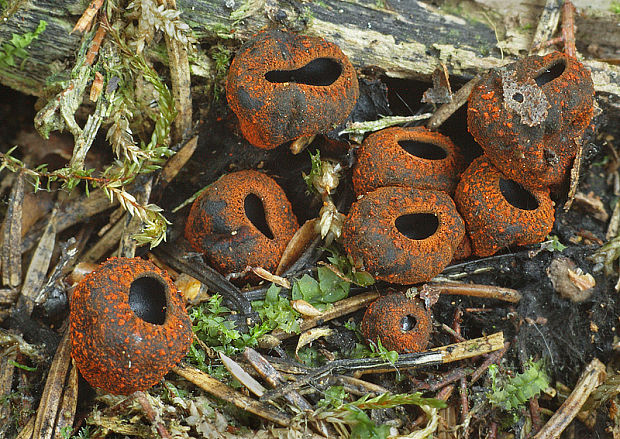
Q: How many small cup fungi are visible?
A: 8